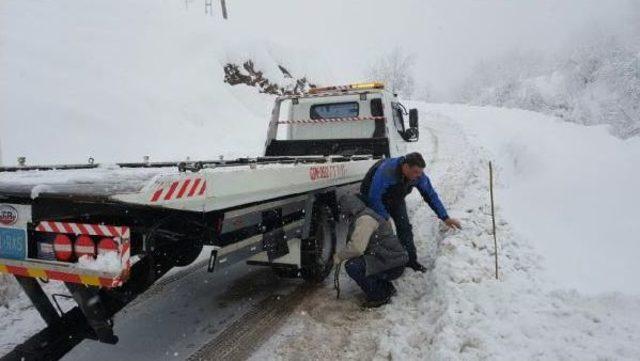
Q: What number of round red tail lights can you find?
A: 3